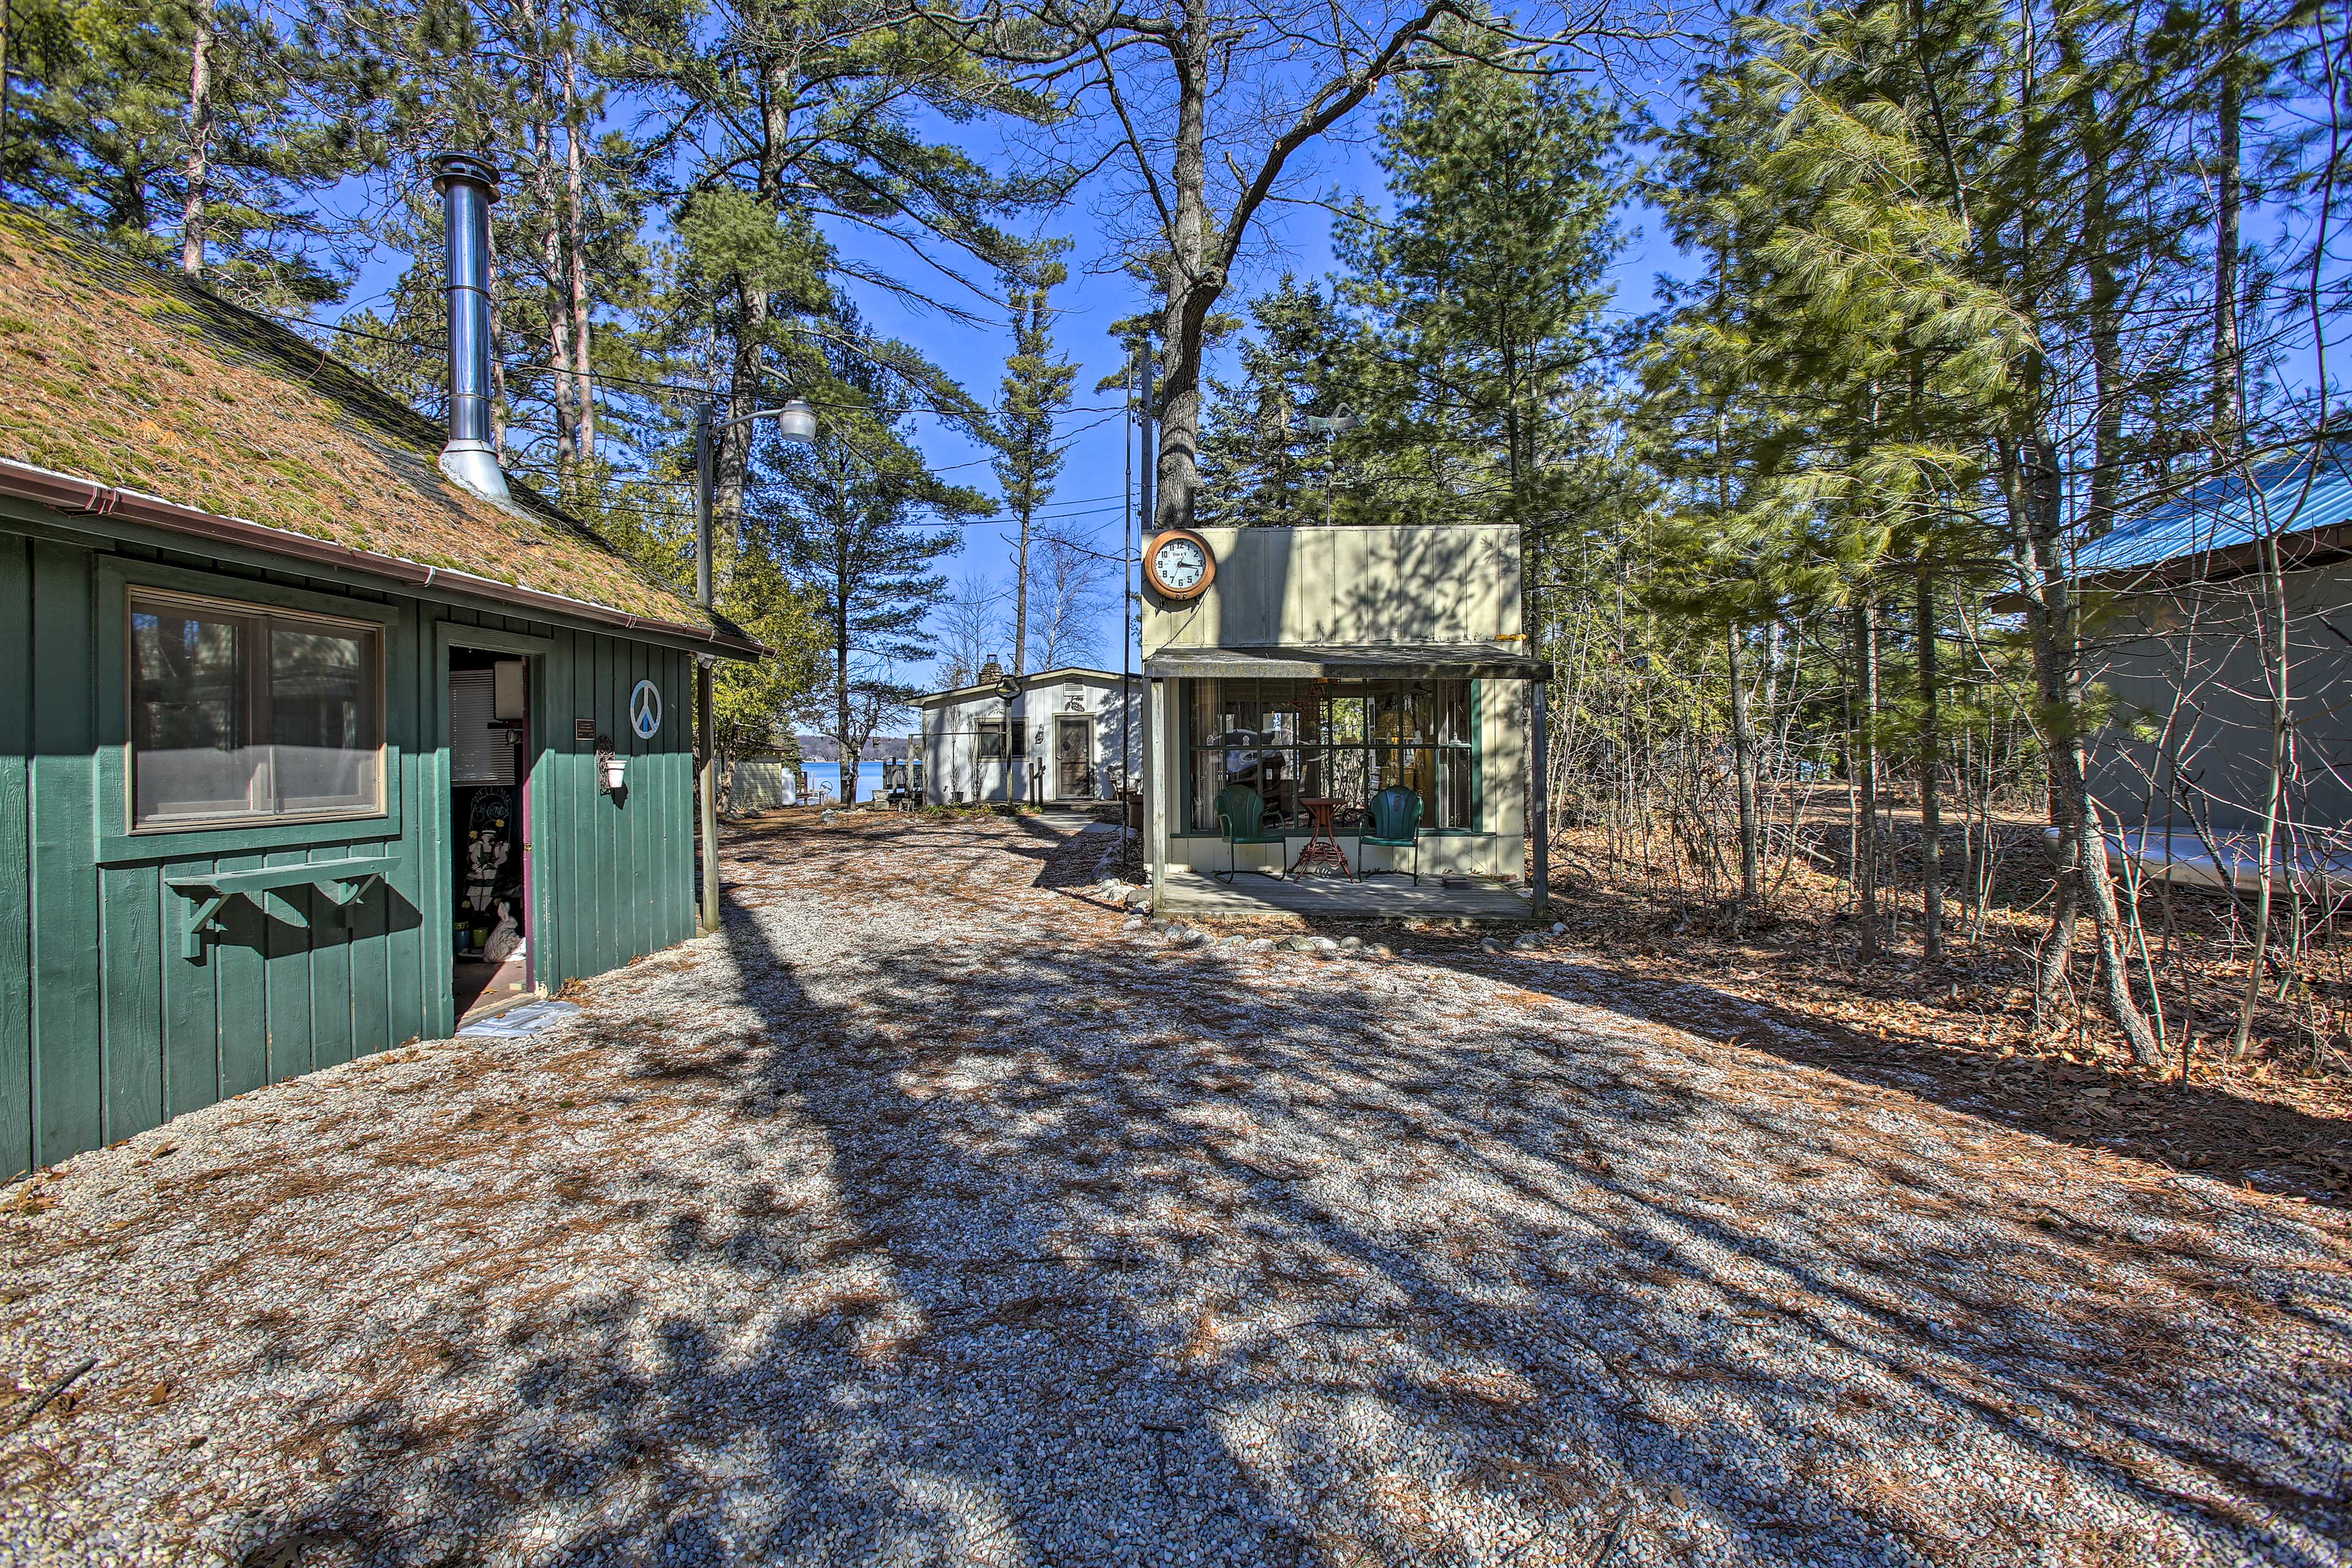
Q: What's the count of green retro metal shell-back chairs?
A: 2